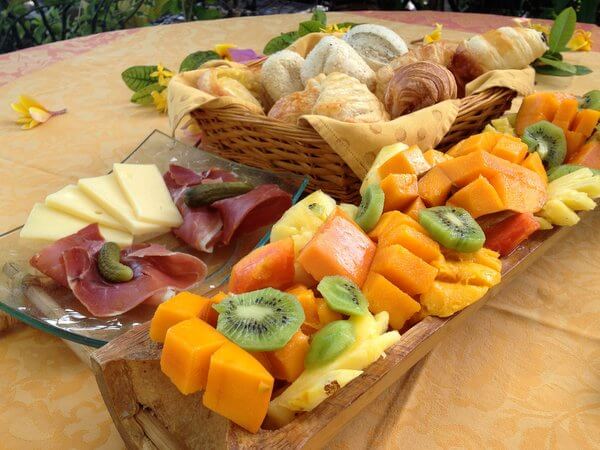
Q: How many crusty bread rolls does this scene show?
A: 3